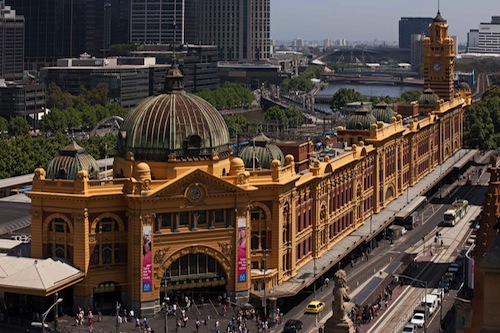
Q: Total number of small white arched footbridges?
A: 1